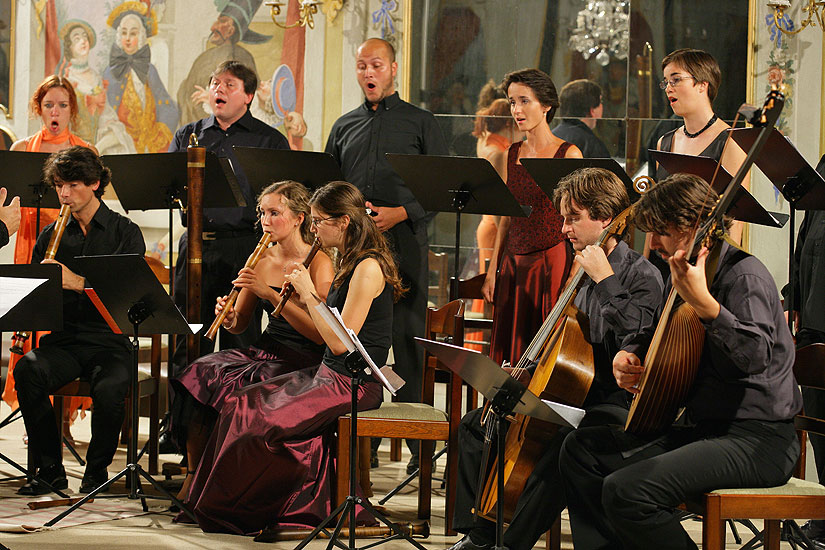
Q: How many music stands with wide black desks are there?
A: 11